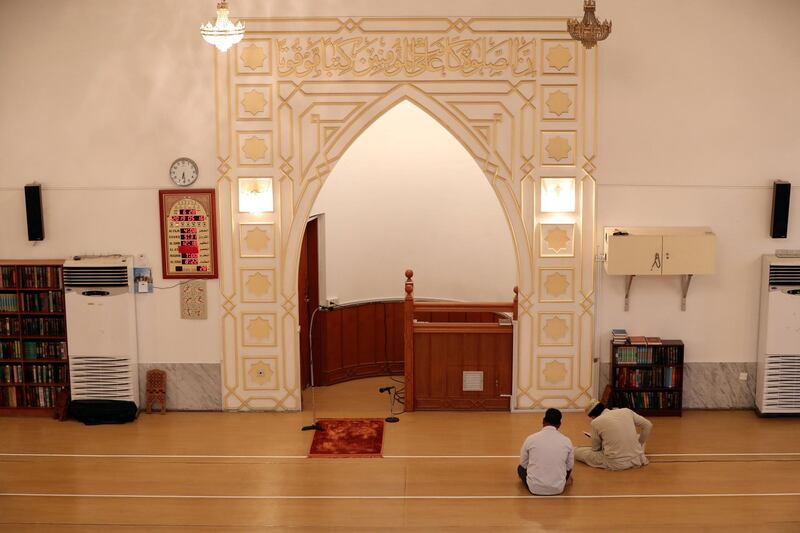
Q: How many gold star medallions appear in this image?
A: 14